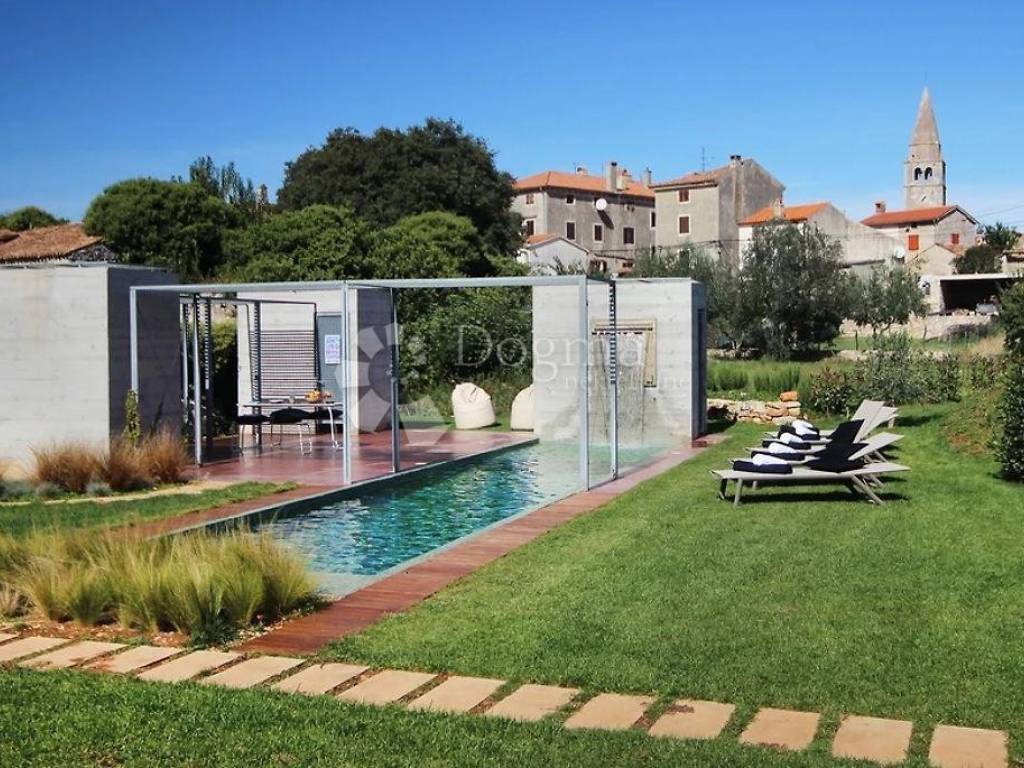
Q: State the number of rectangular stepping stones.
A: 15